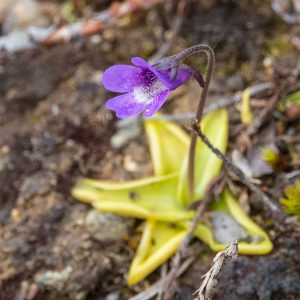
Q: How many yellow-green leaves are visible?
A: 5